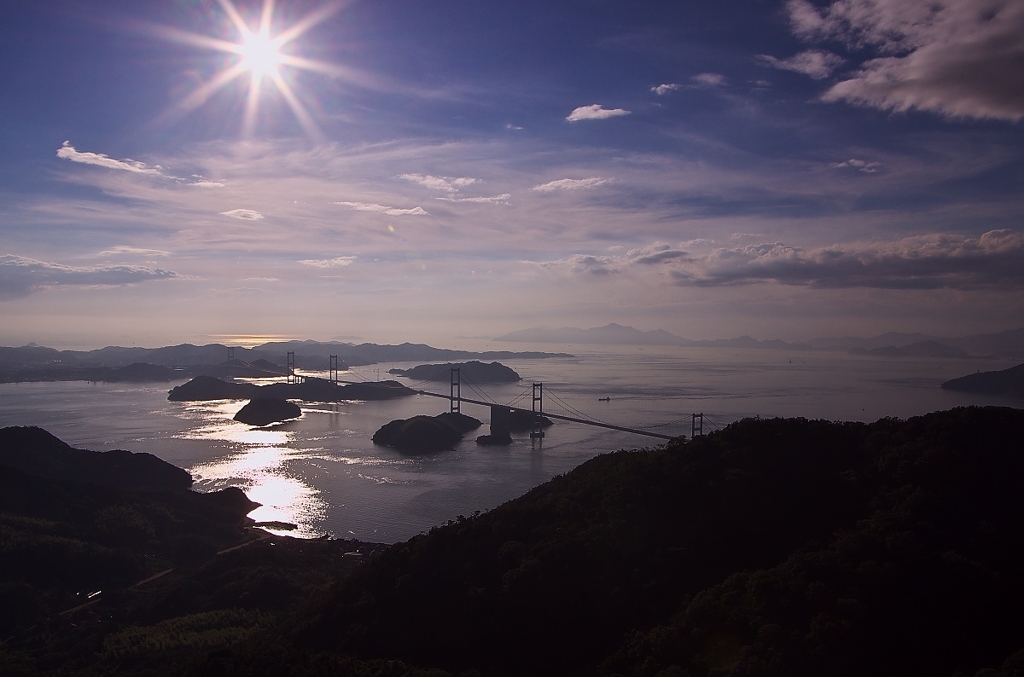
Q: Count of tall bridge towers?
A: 6